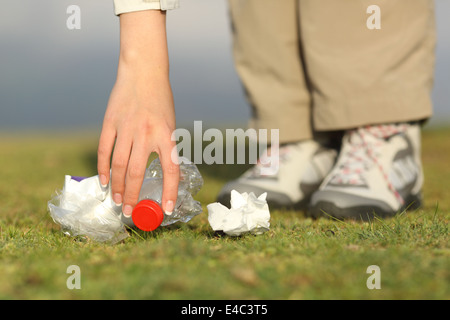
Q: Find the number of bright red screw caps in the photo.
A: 1